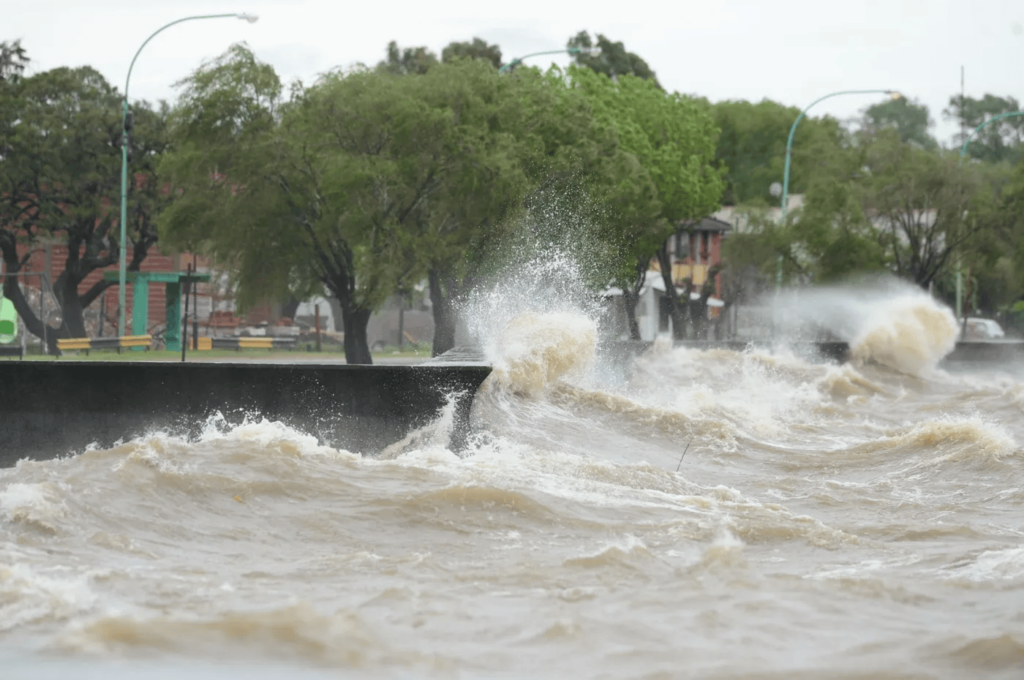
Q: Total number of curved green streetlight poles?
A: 4